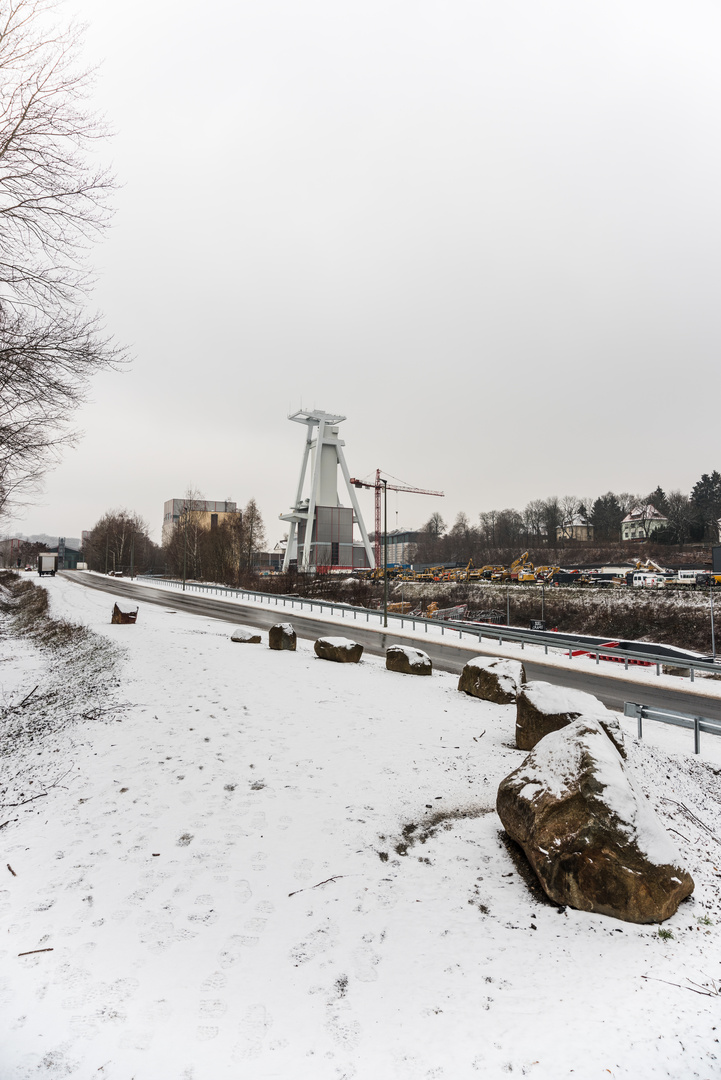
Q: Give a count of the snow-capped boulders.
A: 8